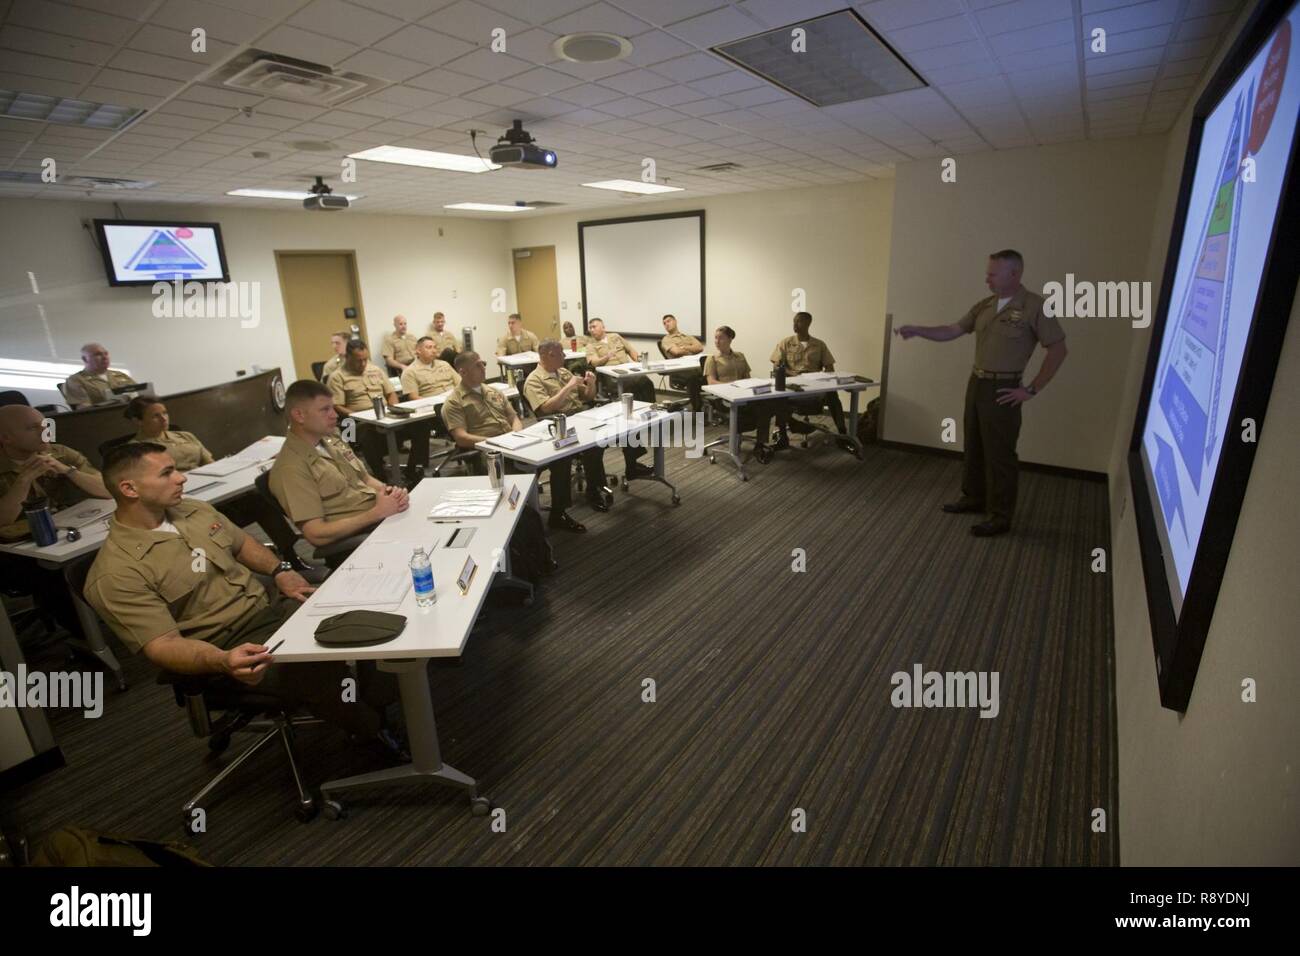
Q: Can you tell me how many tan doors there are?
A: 2